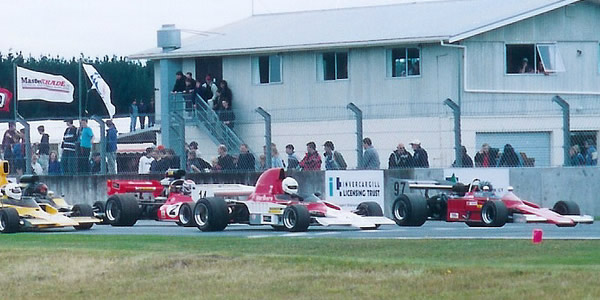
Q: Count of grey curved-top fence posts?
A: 7